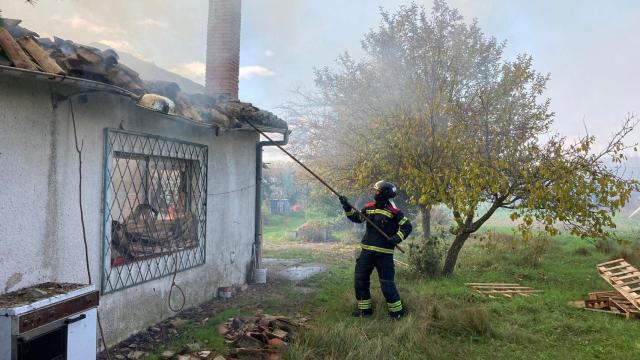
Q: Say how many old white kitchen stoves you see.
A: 1